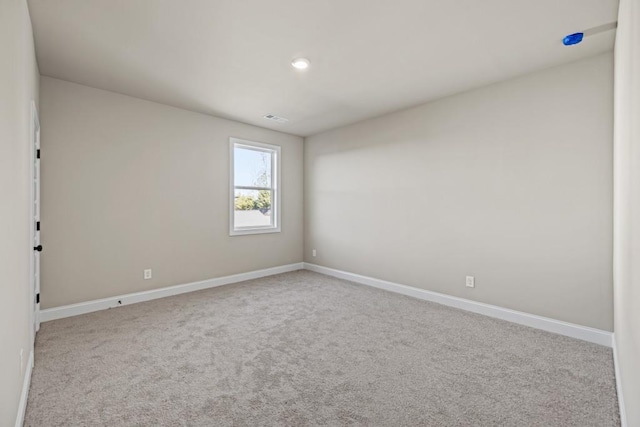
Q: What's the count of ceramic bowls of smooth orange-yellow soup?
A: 0